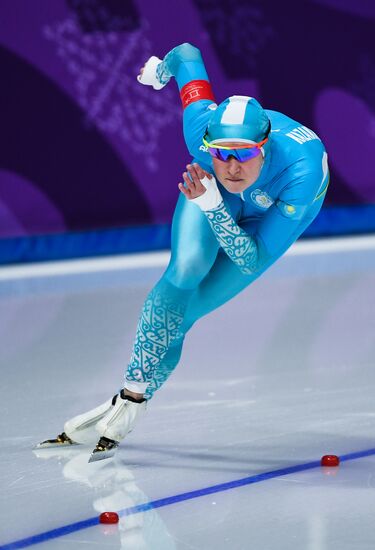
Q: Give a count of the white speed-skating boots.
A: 2